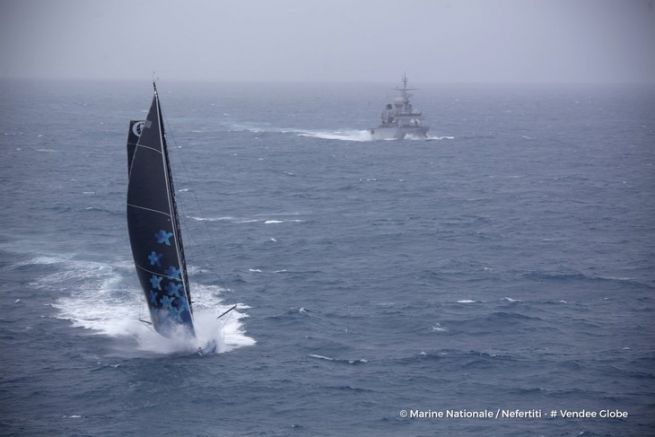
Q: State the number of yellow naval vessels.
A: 0